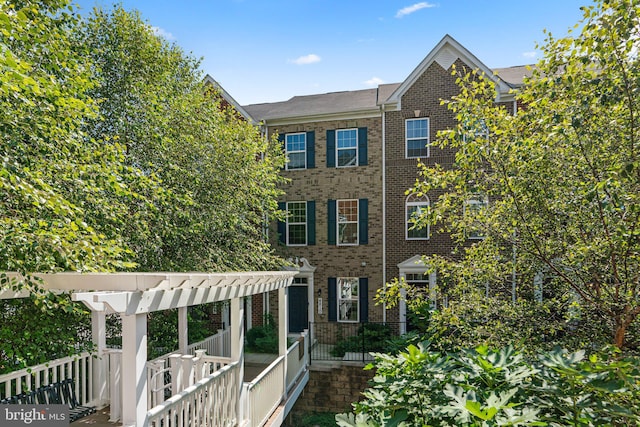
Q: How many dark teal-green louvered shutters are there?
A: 10